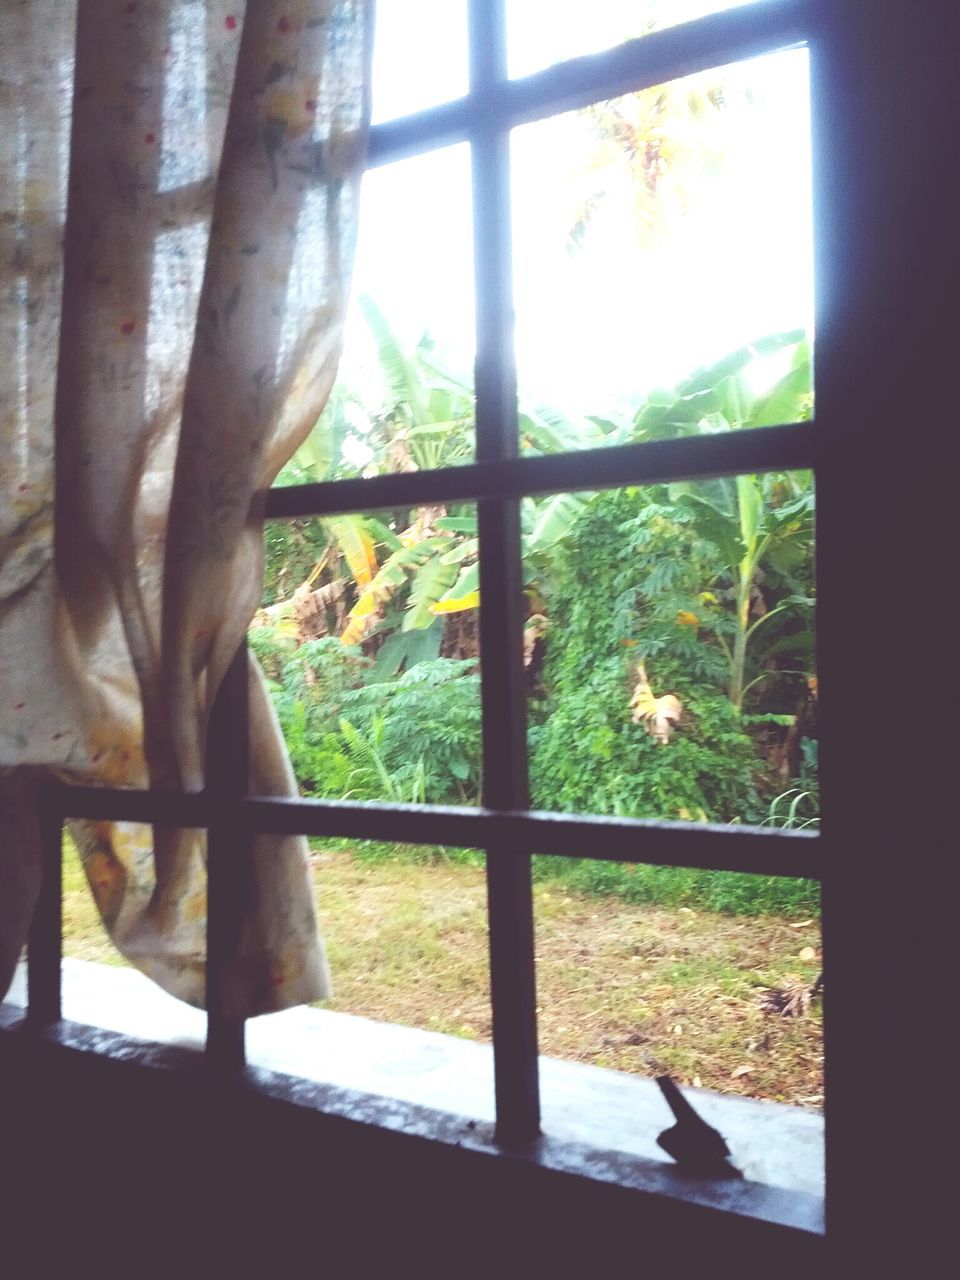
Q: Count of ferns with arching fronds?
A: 1